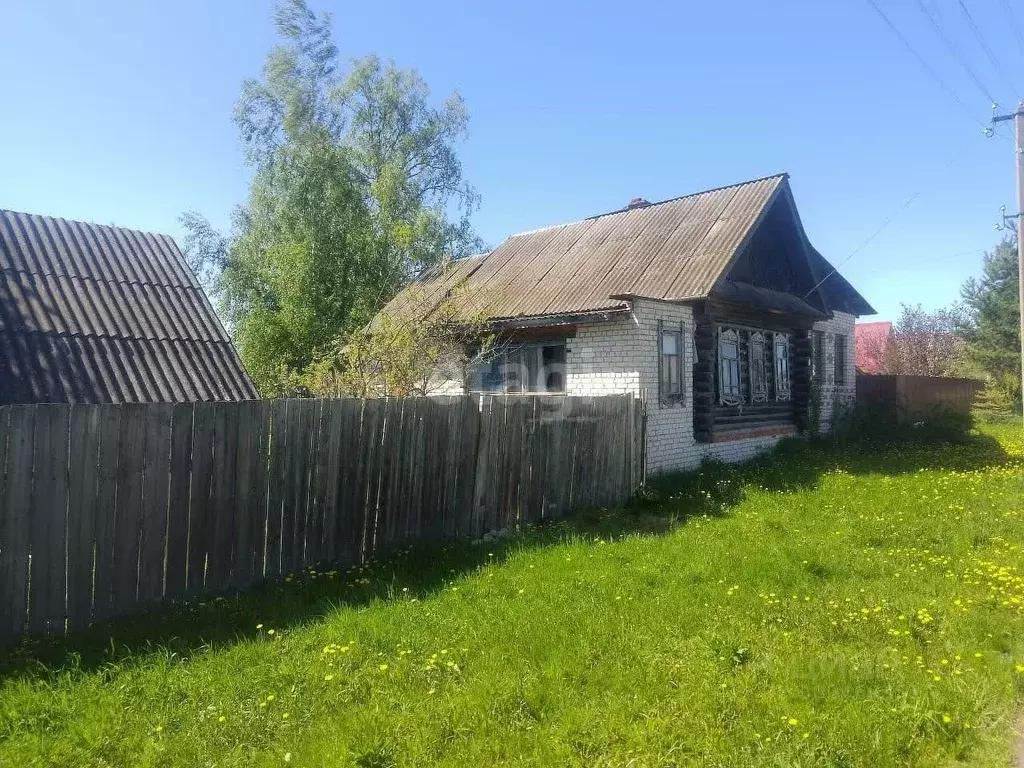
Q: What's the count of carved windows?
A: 3